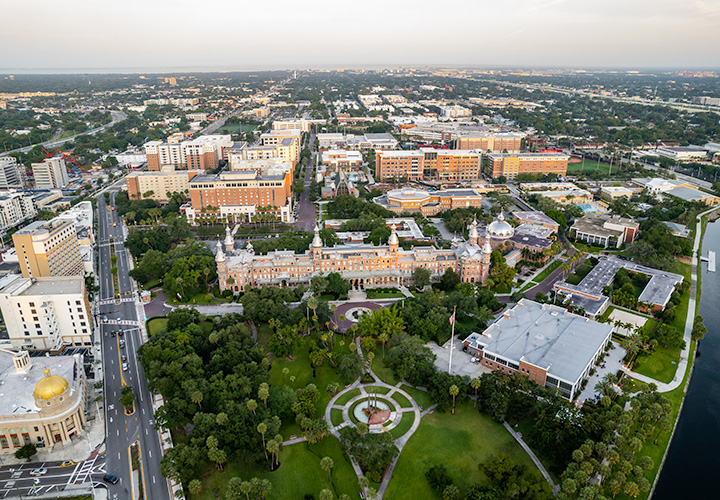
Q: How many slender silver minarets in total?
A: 6